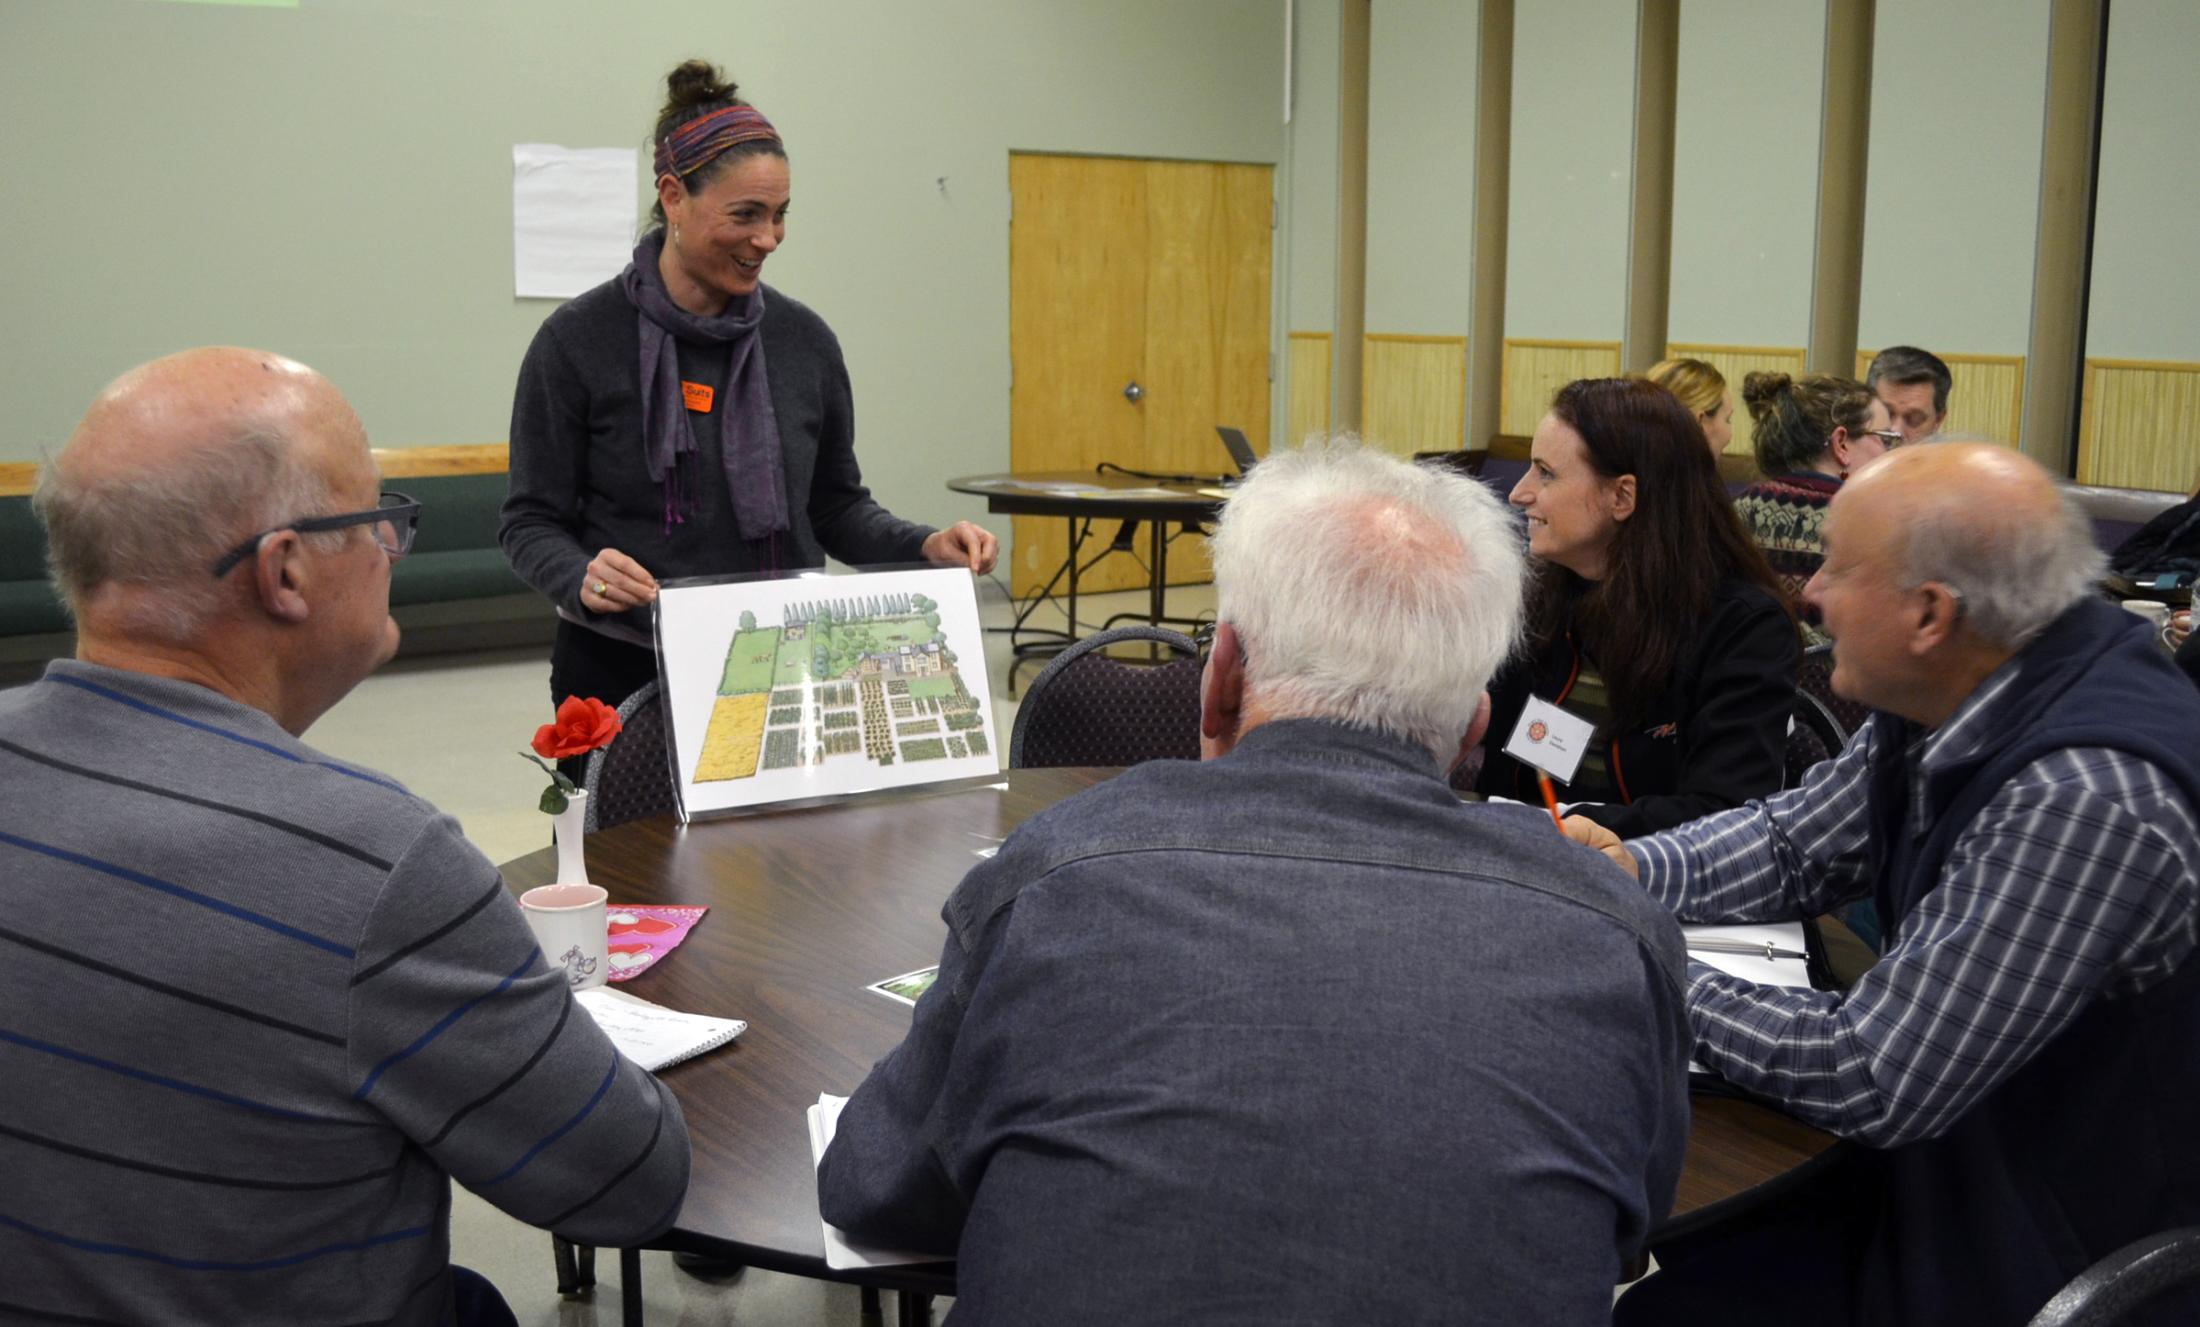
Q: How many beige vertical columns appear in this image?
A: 5